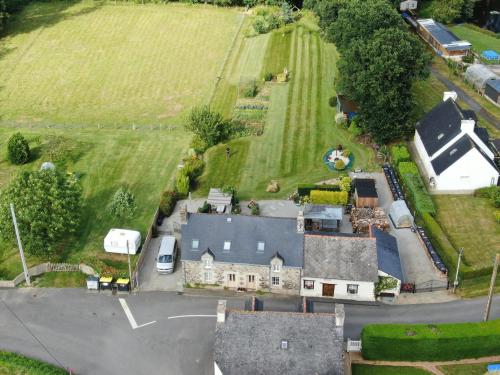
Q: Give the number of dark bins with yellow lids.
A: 2